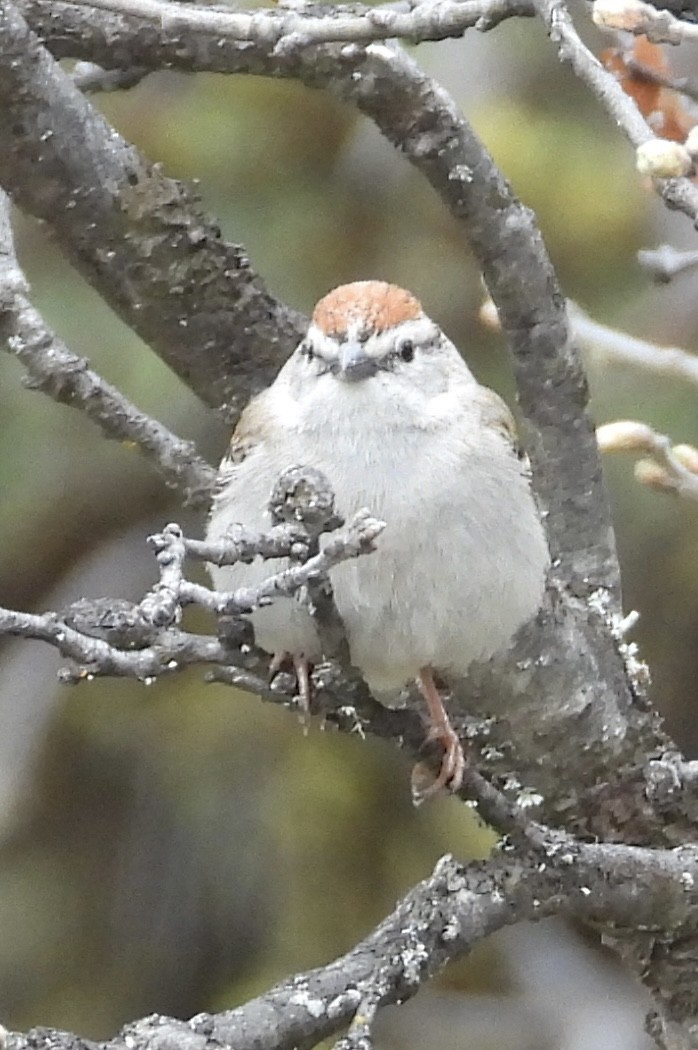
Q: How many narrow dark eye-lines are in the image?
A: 2